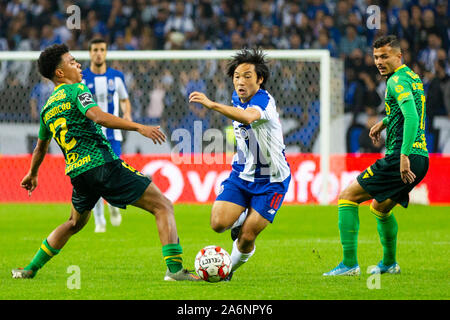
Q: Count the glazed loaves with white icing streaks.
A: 0